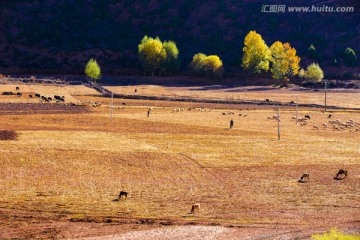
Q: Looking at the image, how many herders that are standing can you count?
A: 2